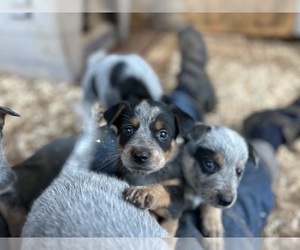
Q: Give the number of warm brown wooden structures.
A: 1